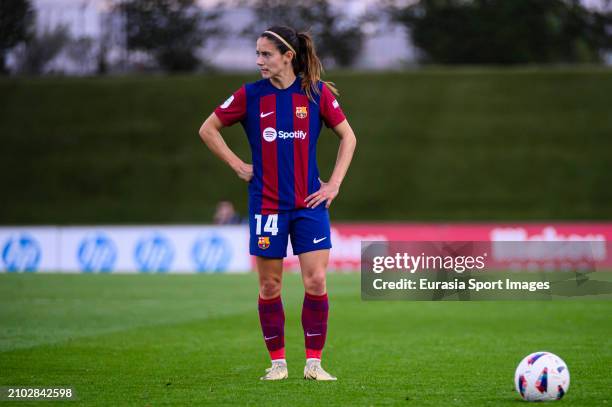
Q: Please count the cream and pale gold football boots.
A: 2